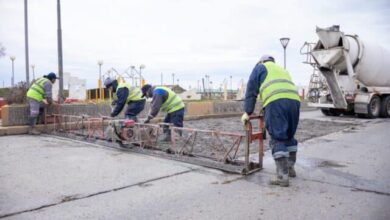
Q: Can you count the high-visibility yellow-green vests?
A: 4